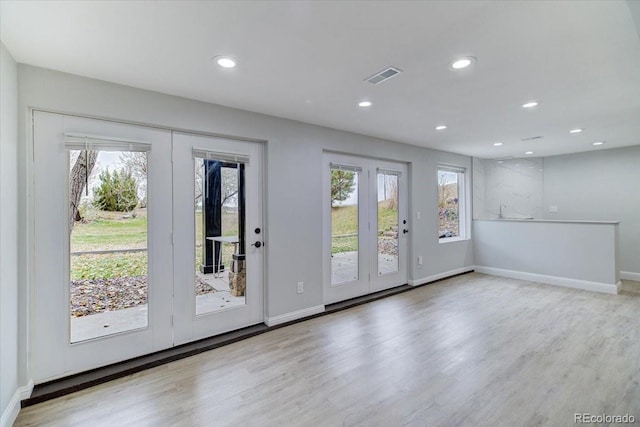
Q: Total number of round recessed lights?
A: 9